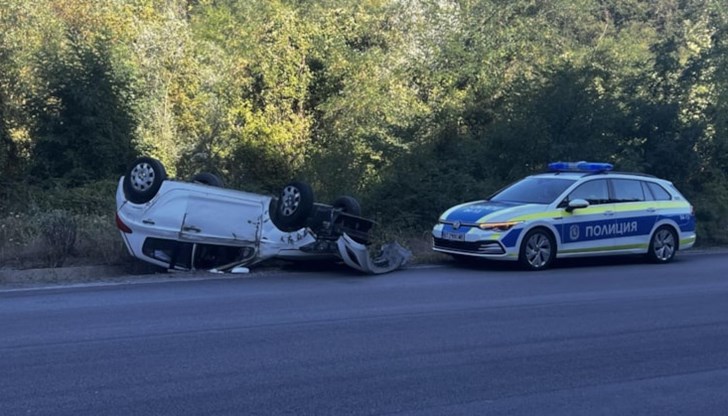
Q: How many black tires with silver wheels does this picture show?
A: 4